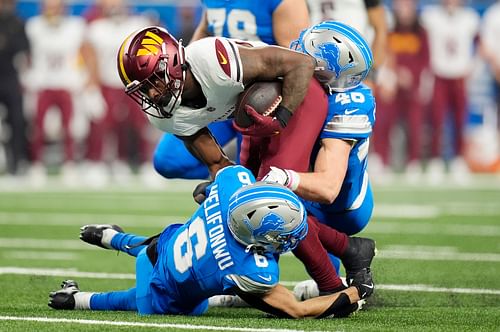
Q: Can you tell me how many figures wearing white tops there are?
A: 6